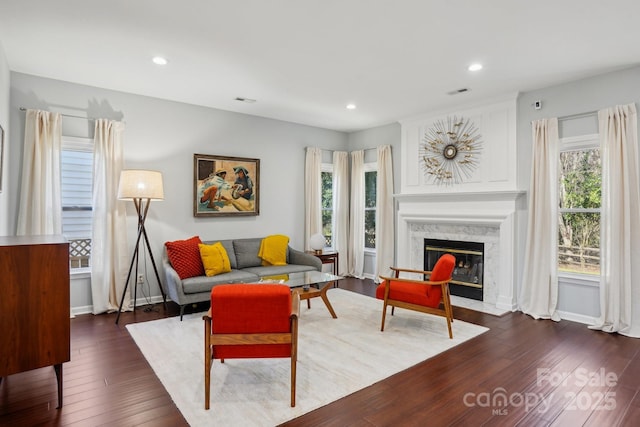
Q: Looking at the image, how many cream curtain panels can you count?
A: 8